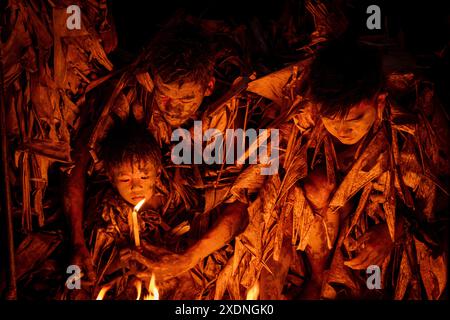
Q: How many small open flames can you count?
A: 5